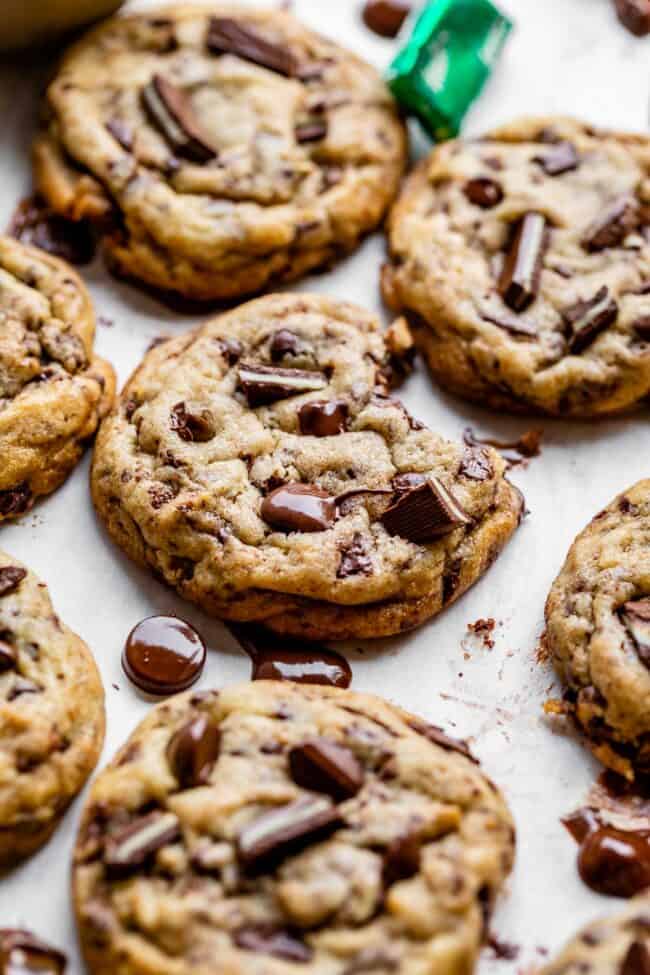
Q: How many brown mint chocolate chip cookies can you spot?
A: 8